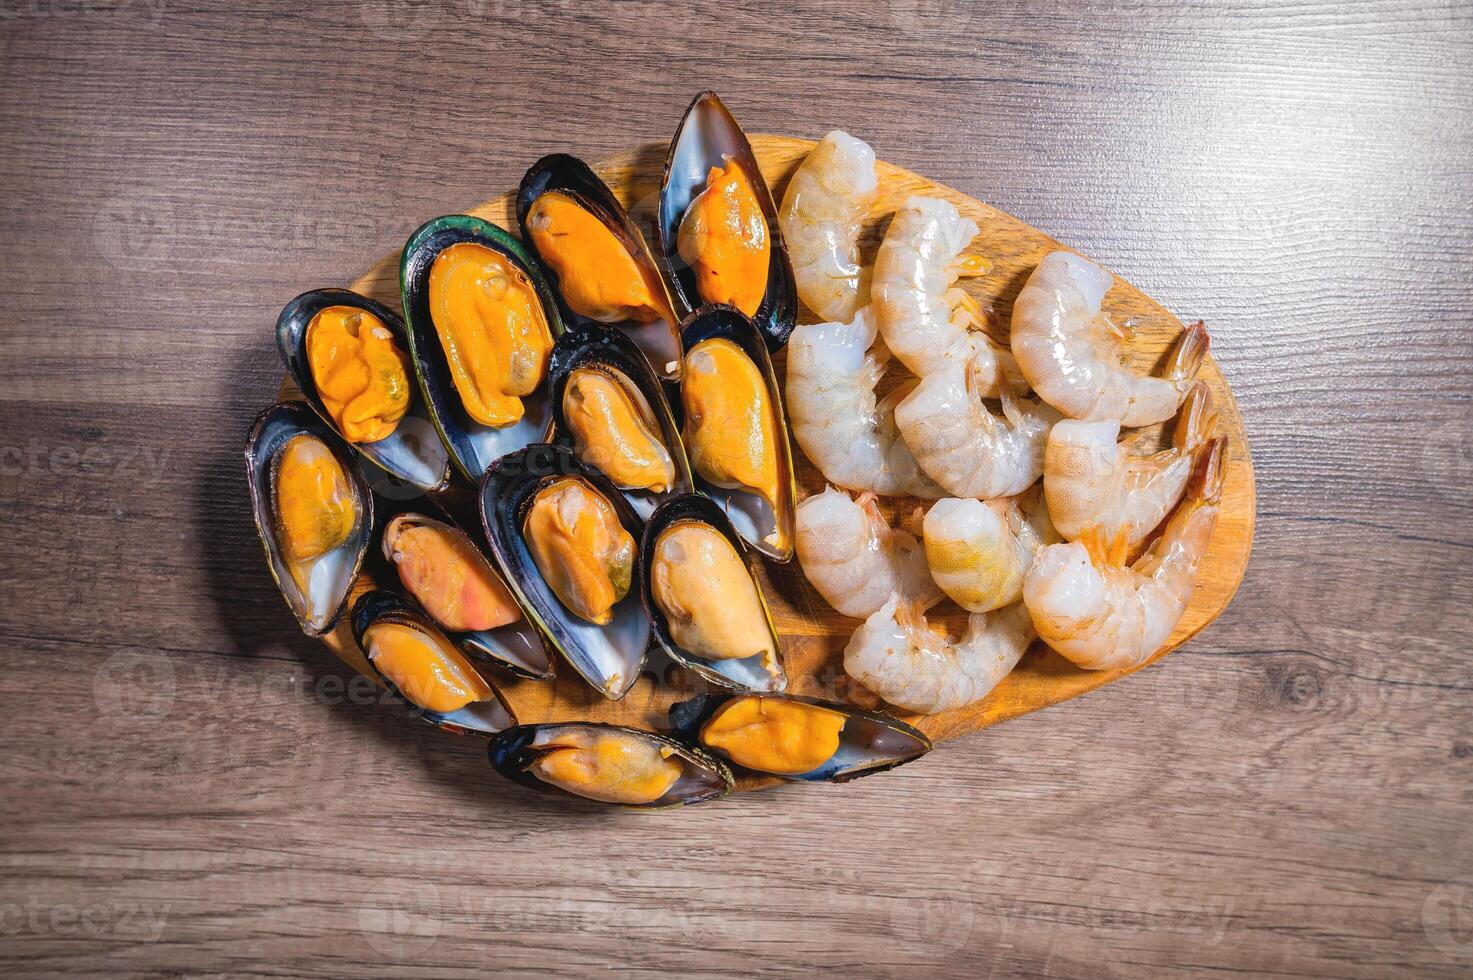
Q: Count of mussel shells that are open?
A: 13